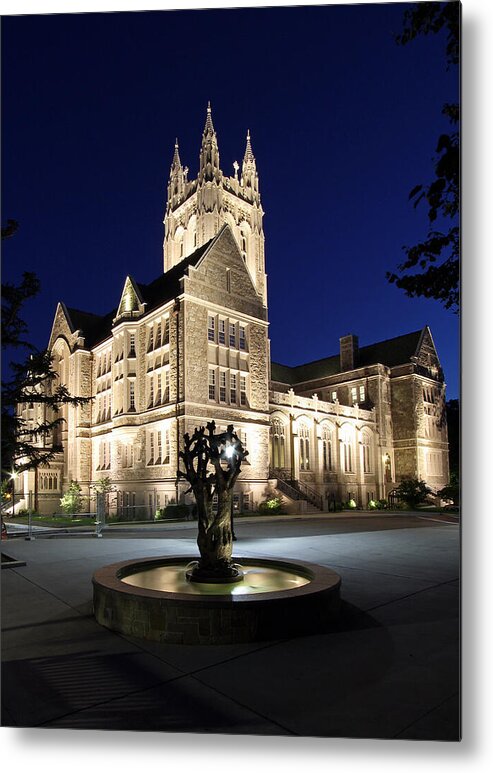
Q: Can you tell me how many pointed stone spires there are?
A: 3